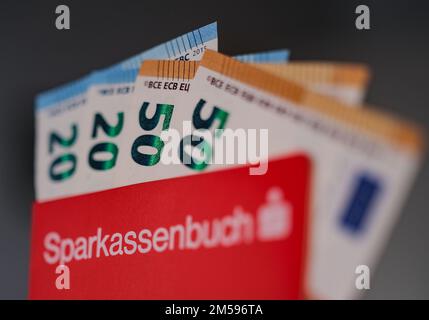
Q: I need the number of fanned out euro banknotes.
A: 4